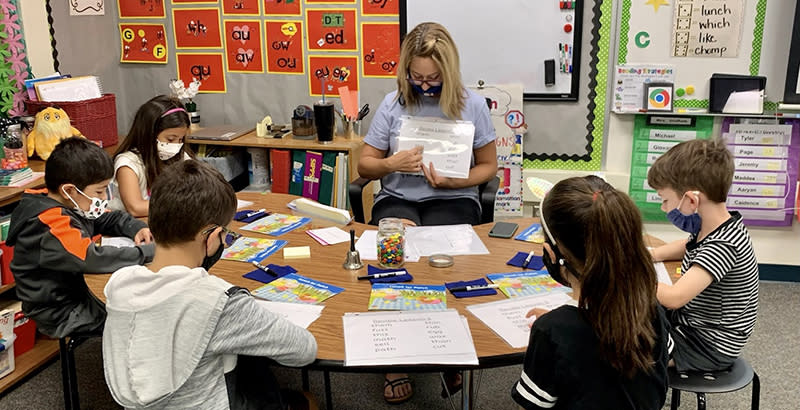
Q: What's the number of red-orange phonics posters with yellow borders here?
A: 14